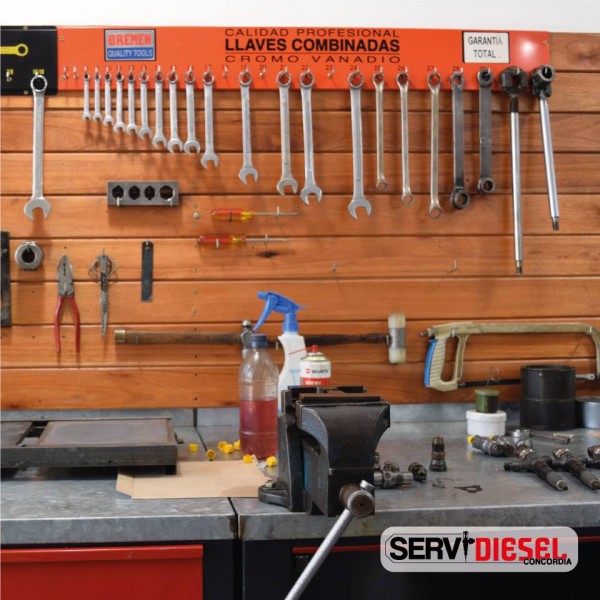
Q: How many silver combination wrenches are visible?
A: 15